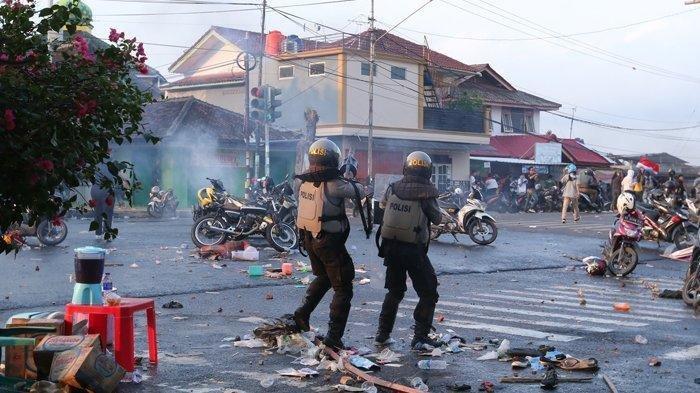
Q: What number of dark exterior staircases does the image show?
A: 1